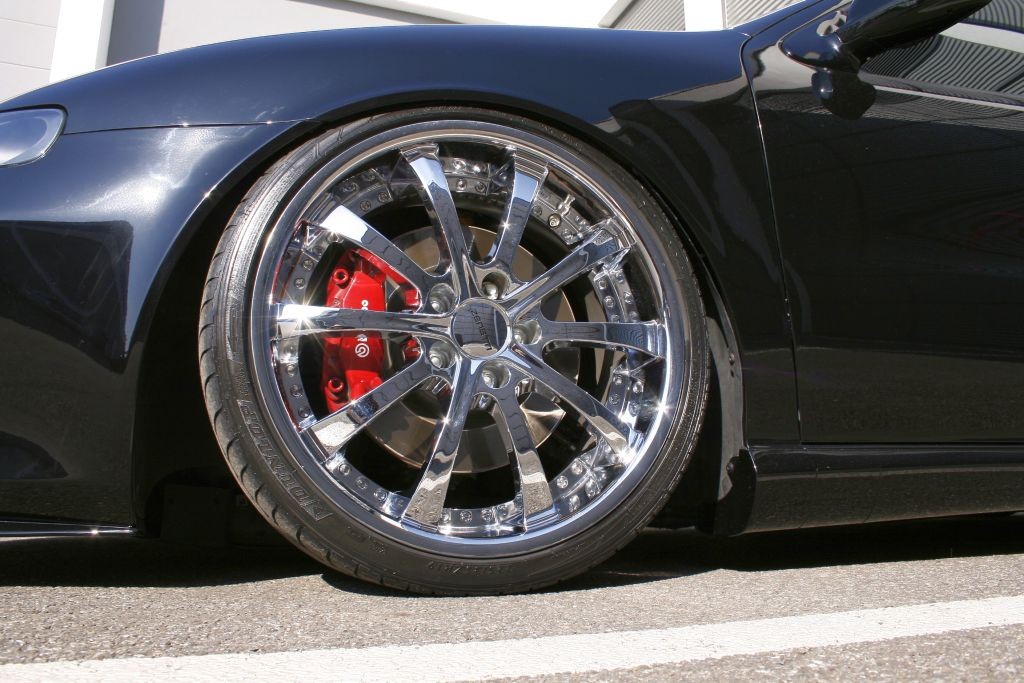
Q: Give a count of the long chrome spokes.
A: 10